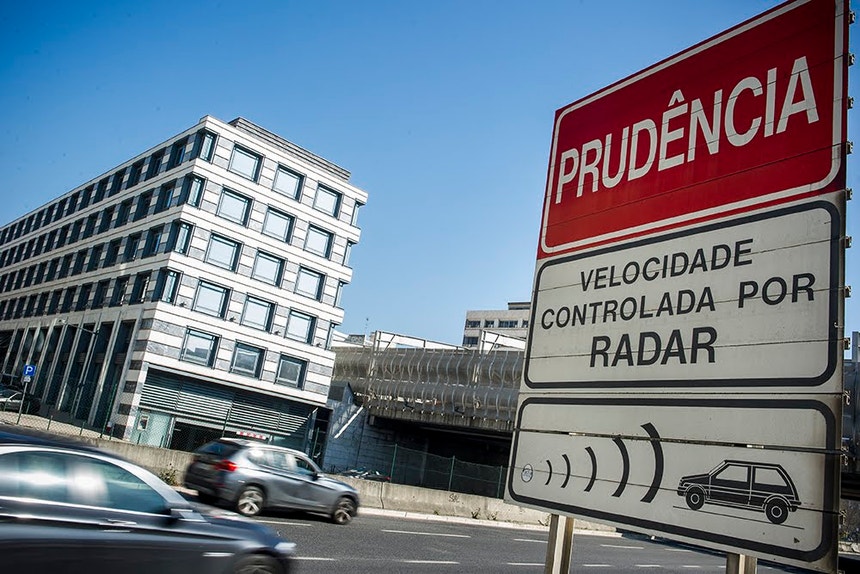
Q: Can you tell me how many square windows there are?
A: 15